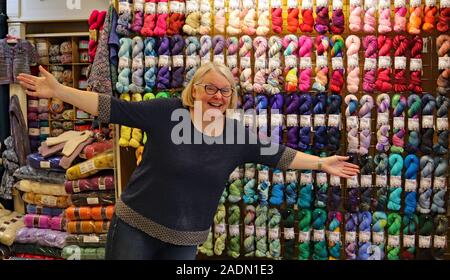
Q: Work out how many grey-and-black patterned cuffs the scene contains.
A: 2